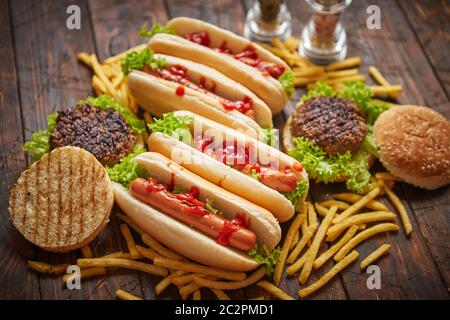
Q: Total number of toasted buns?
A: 1